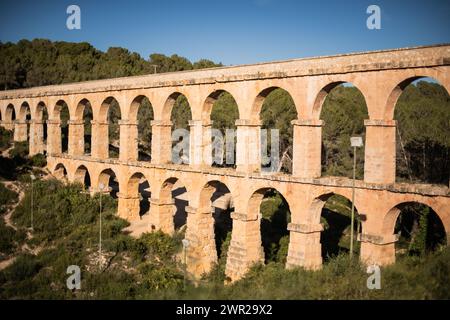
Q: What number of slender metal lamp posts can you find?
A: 4